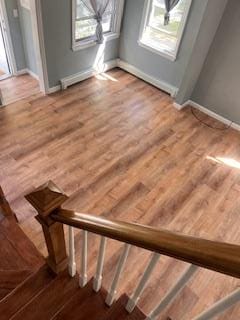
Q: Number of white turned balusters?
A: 7